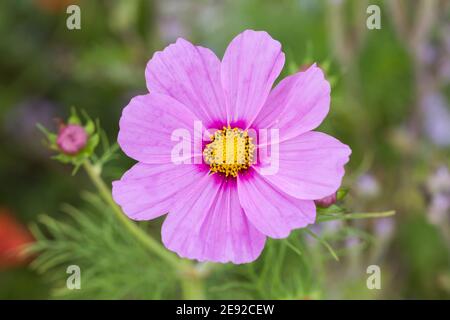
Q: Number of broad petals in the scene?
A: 8